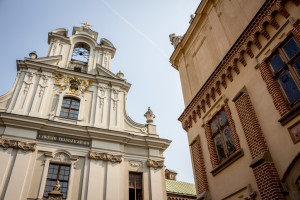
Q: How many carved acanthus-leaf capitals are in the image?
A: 5